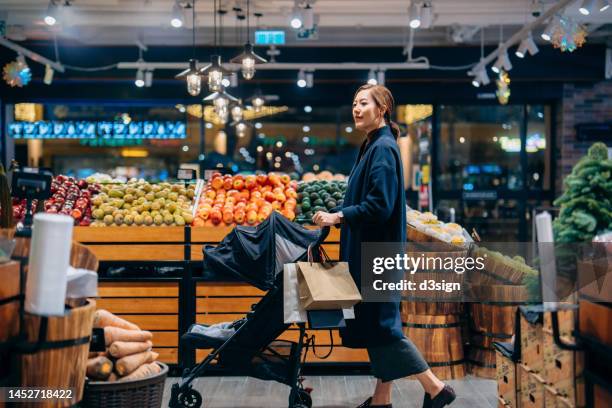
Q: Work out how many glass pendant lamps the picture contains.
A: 7